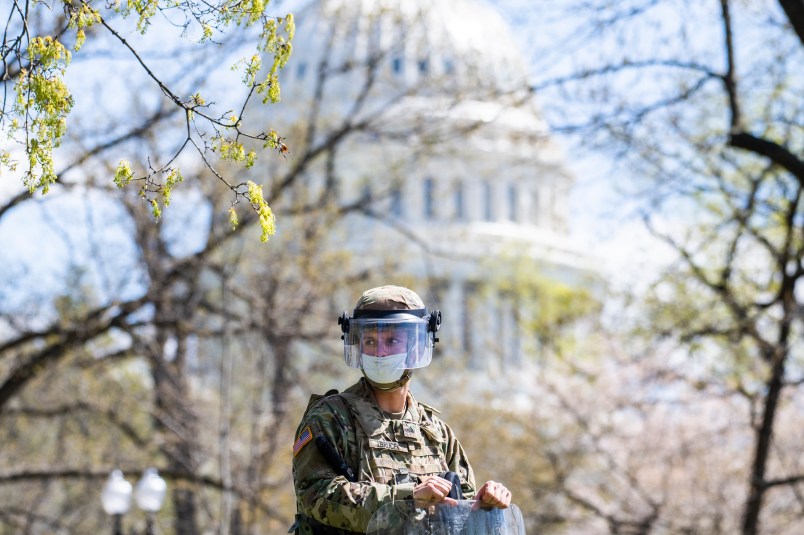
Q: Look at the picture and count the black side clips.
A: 2